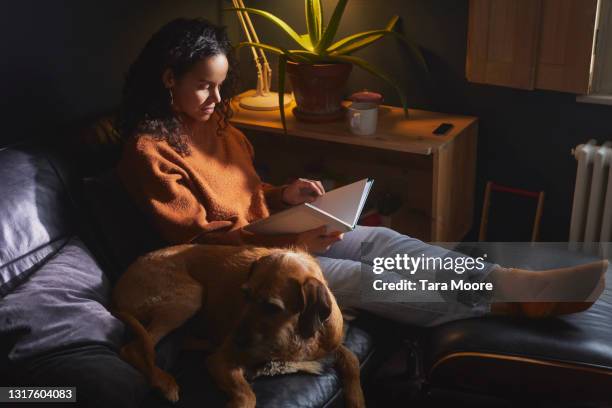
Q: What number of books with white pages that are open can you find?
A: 1